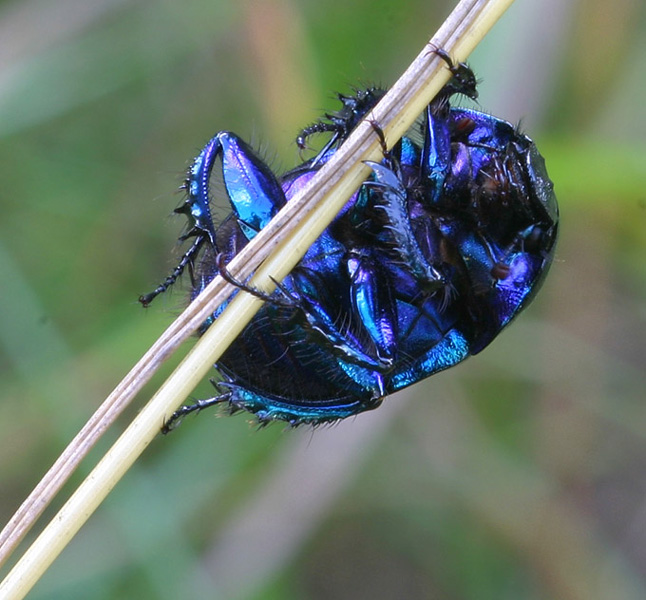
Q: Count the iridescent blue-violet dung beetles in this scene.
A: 1